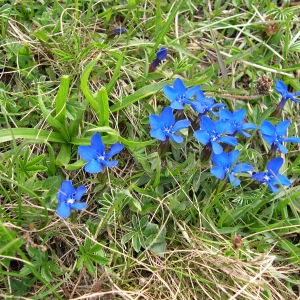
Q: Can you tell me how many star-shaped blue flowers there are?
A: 11